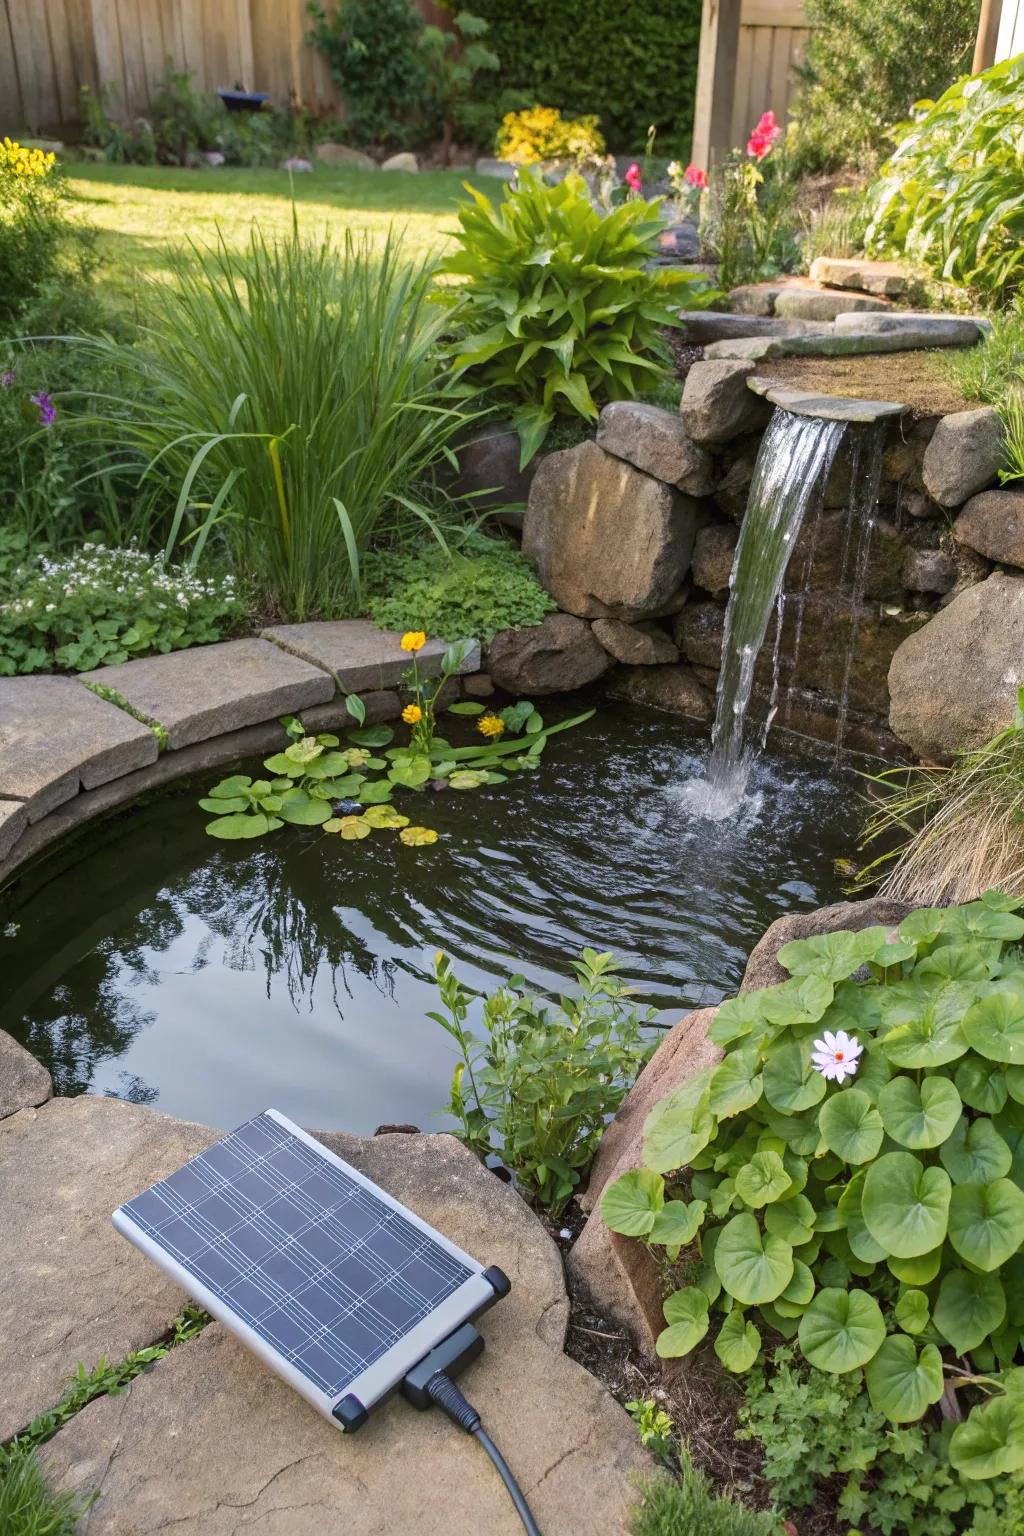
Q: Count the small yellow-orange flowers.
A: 3